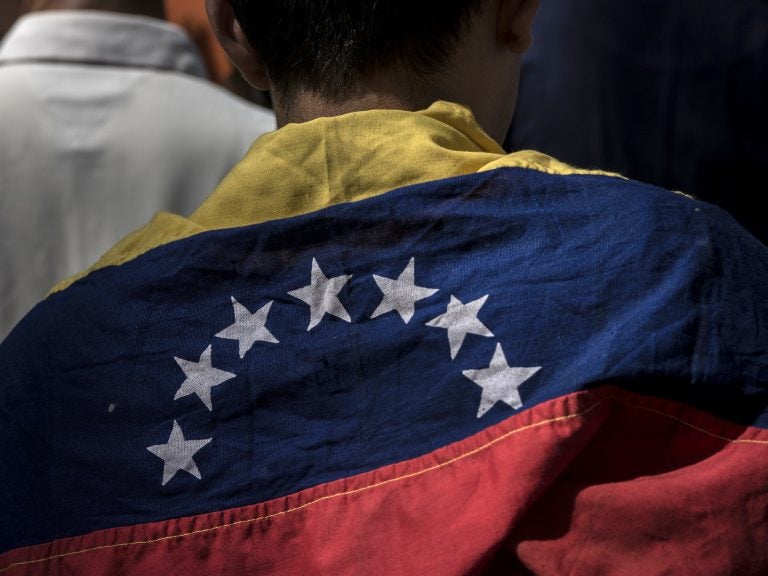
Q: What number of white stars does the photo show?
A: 7